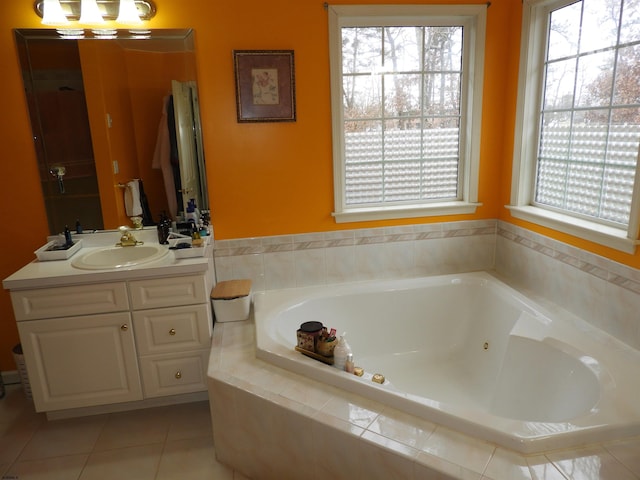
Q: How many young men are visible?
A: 0